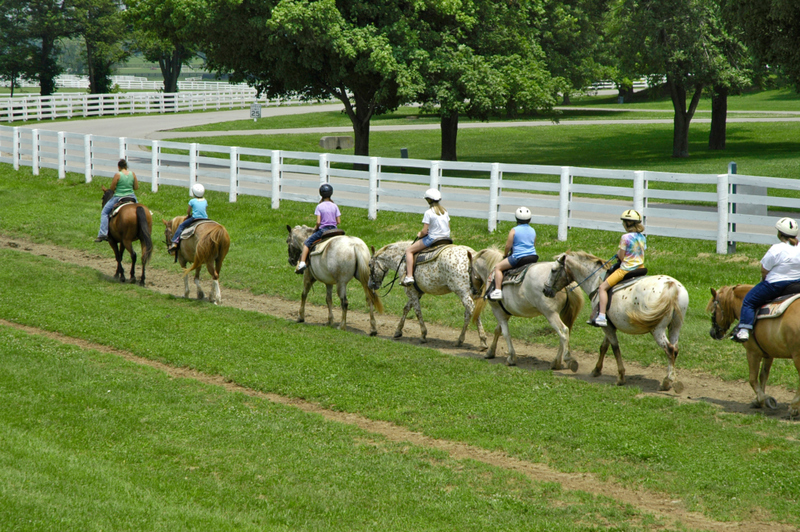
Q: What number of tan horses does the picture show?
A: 2